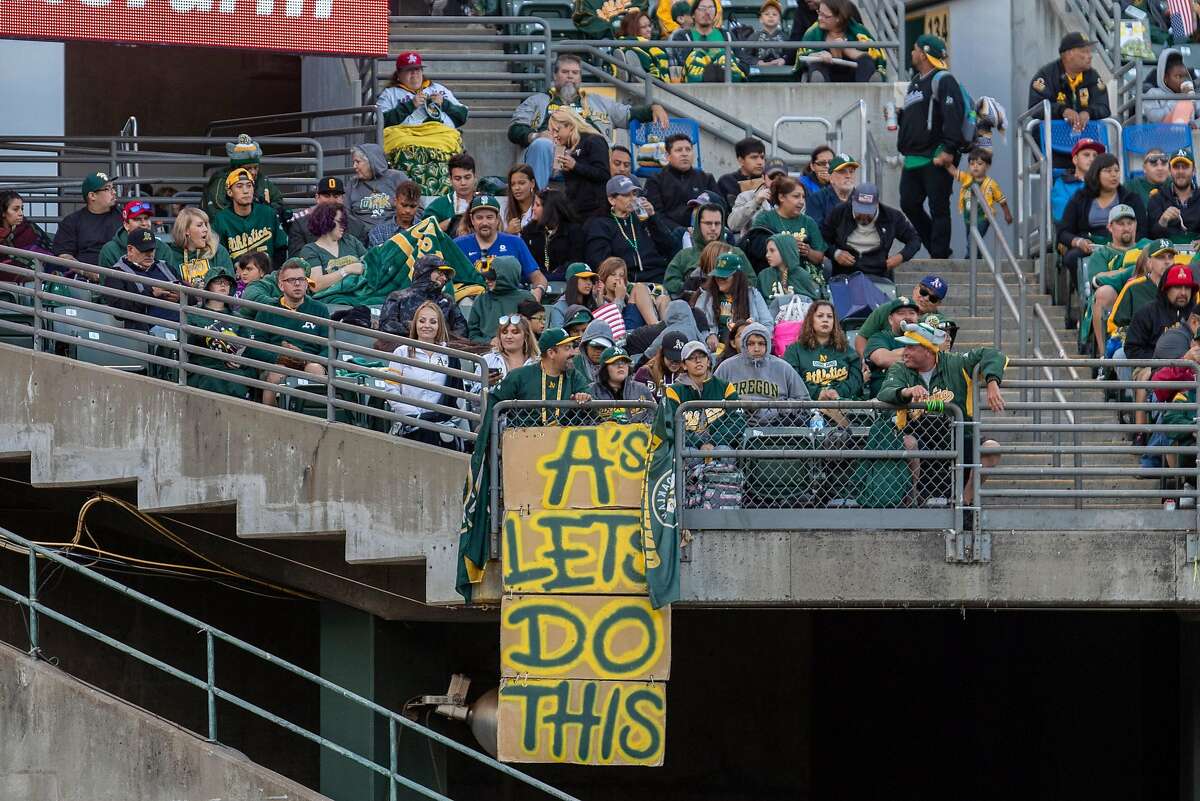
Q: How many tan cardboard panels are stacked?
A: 4